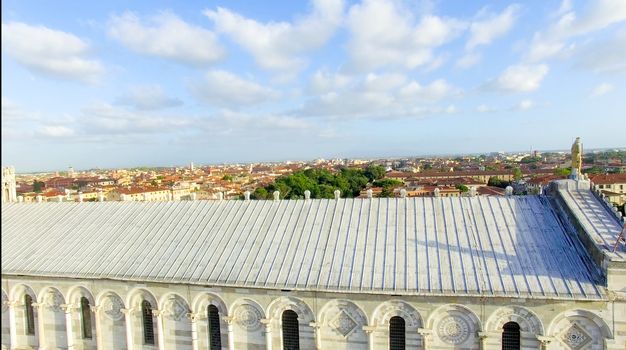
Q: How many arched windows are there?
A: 7